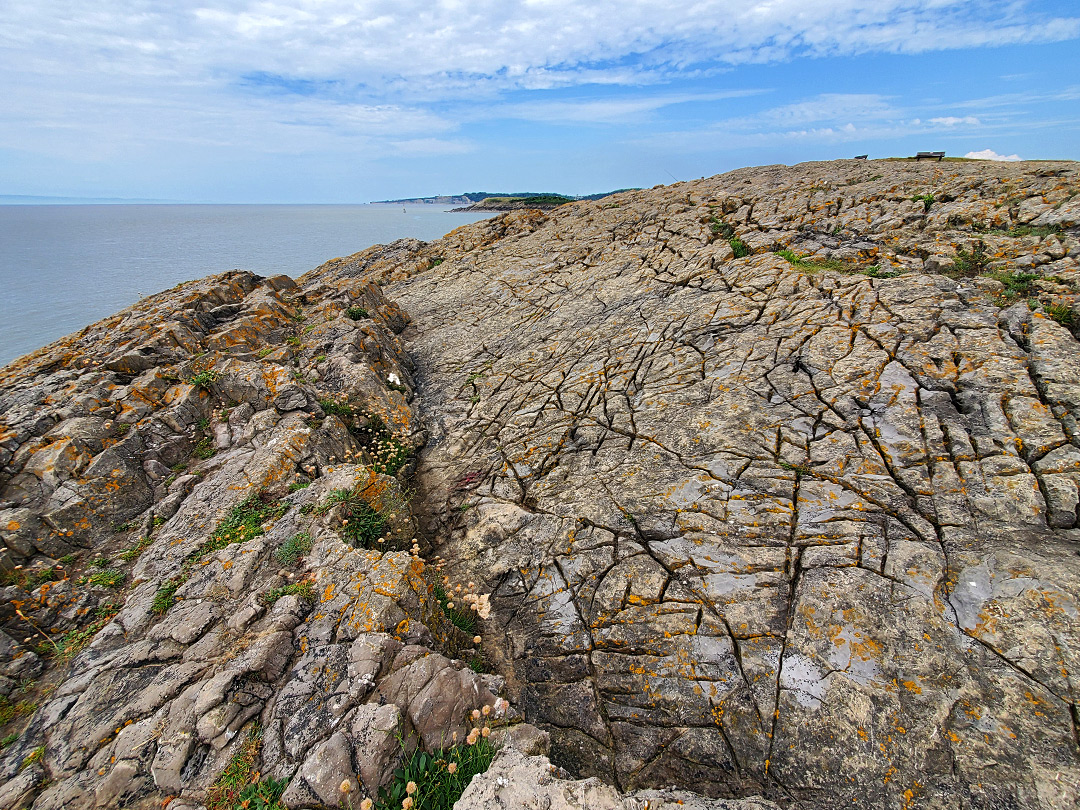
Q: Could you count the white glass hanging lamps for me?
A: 0